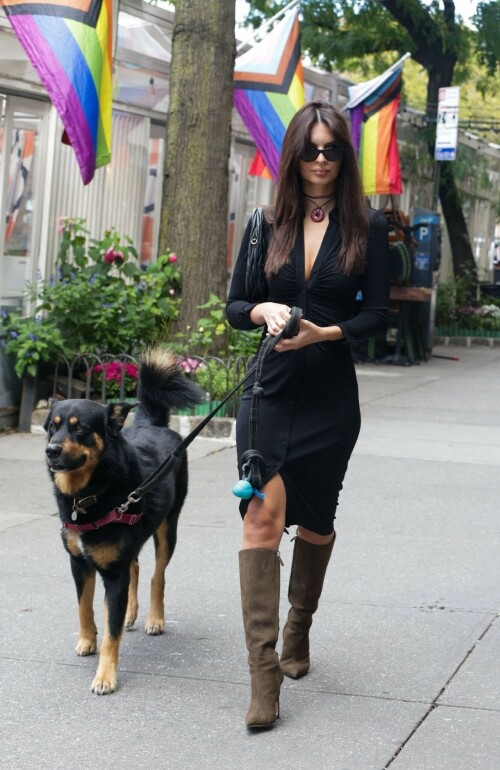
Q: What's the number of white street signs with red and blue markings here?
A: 1